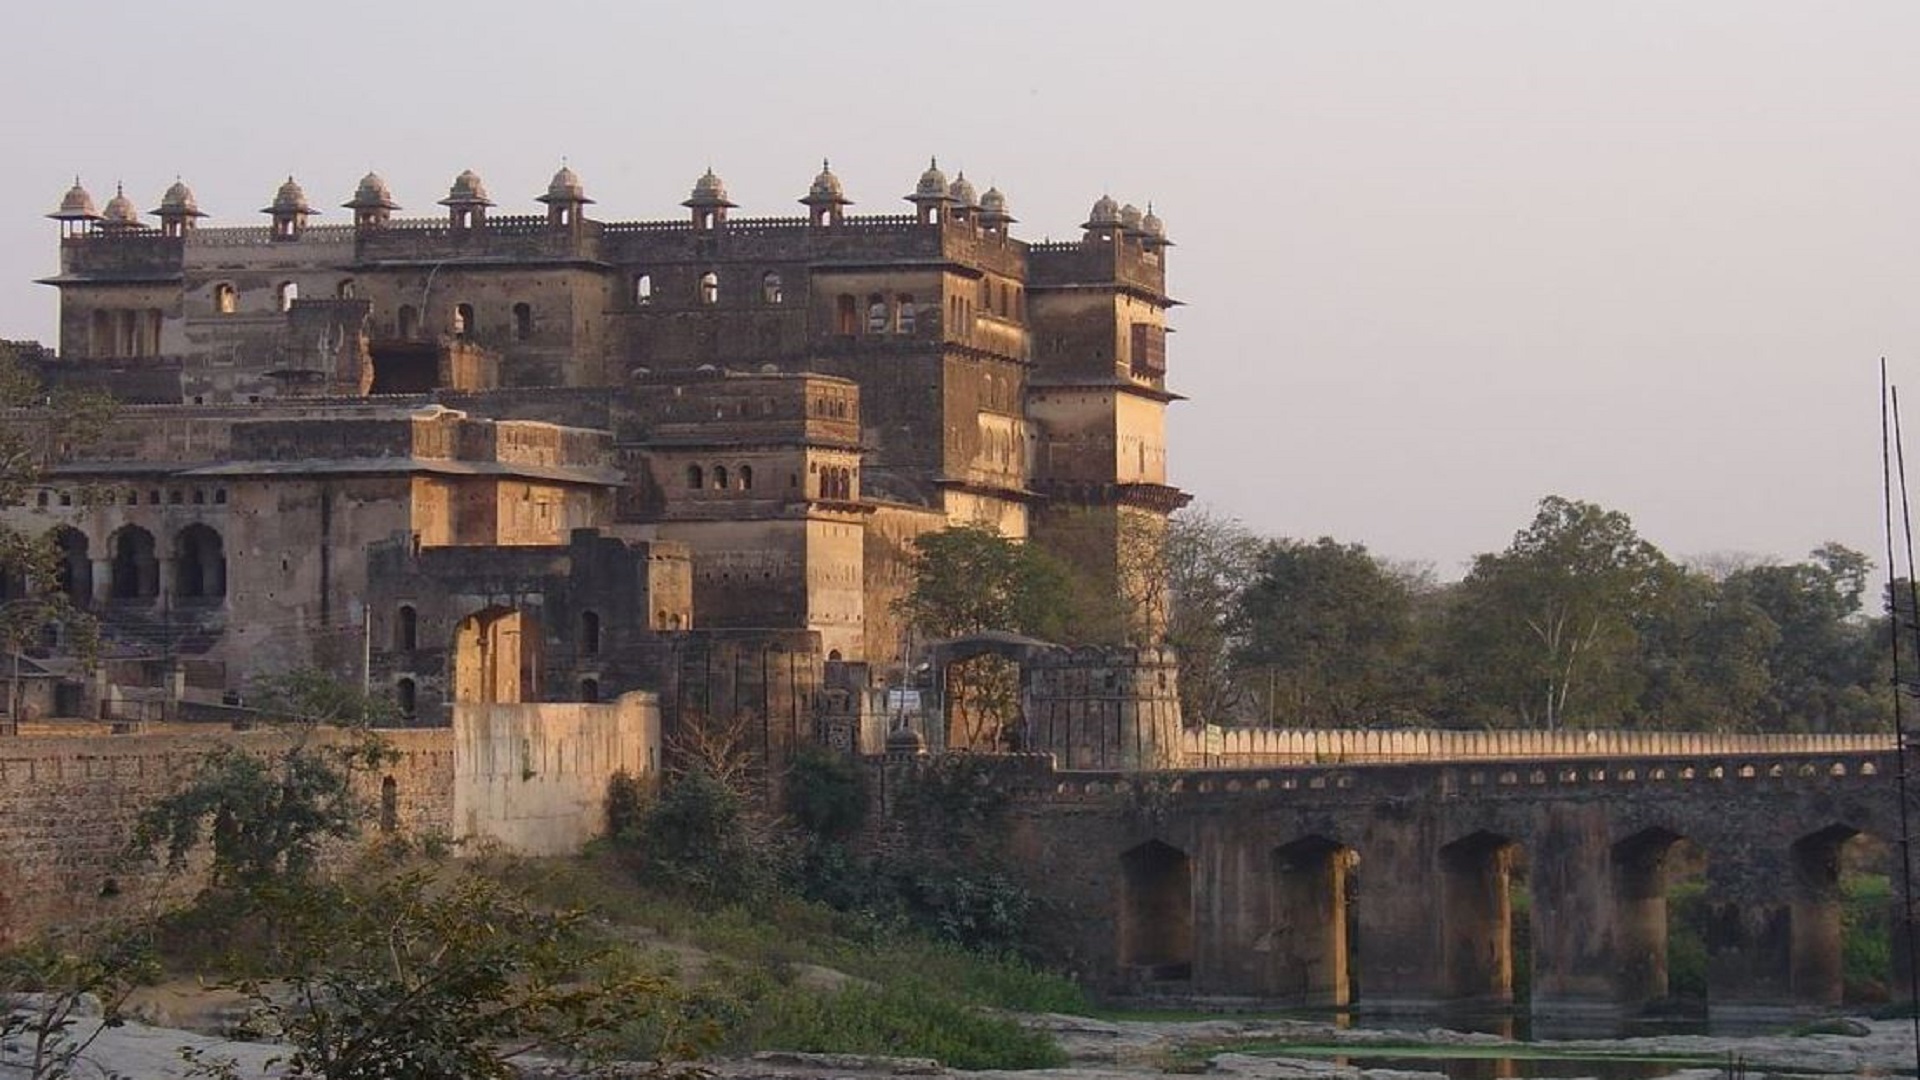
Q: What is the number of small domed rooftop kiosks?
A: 15